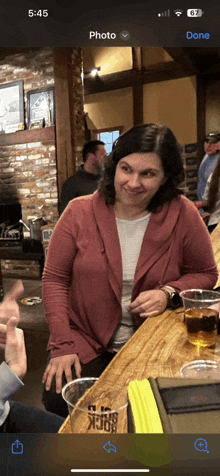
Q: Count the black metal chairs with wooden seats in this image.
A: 0